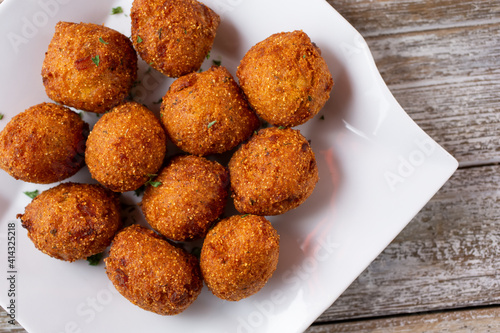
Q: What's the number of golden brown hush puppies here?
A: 11